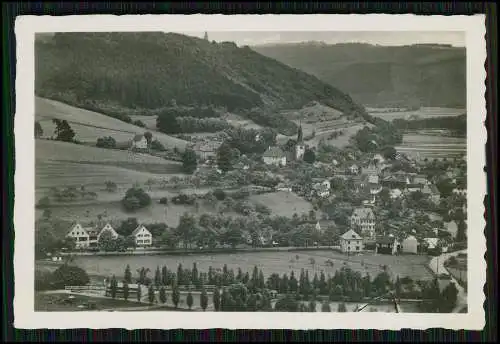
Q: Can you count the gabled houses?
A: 3